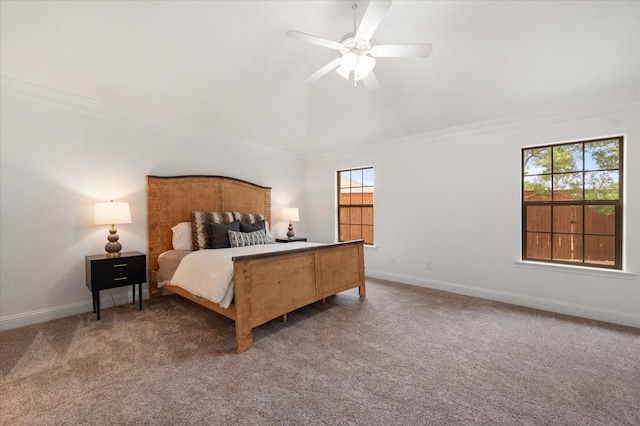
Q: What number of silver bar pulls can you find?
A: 2